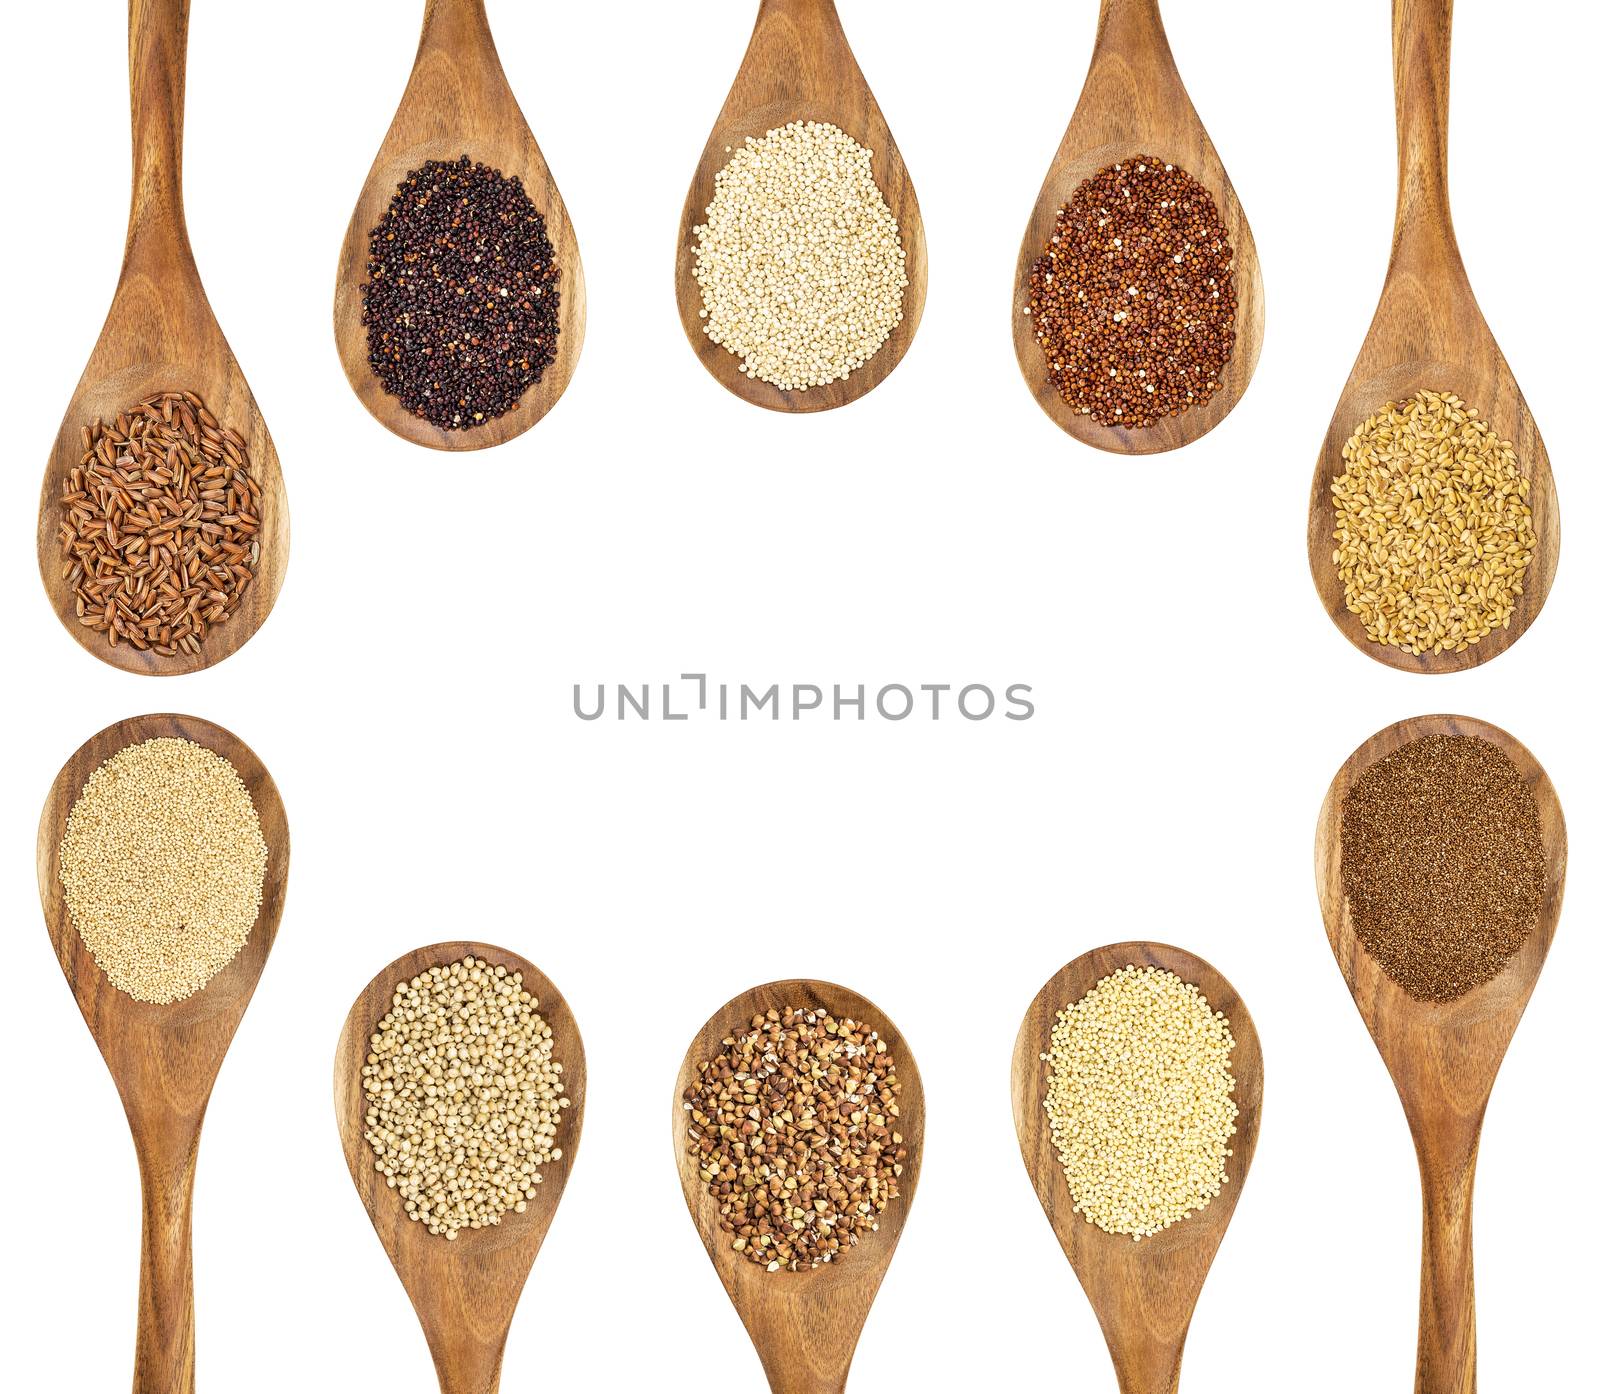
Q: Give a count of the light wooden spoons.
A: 10